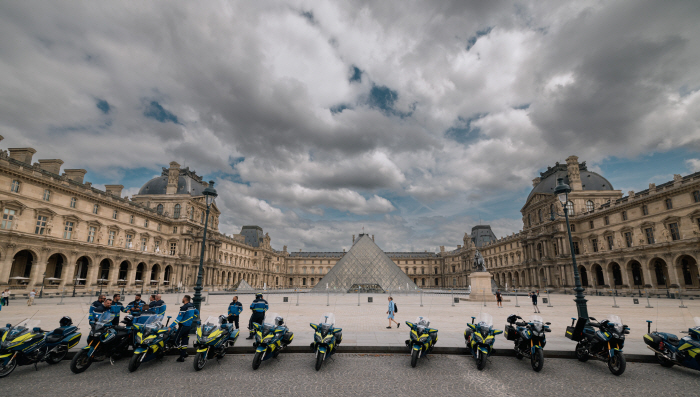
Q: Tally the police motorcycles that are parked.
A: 11